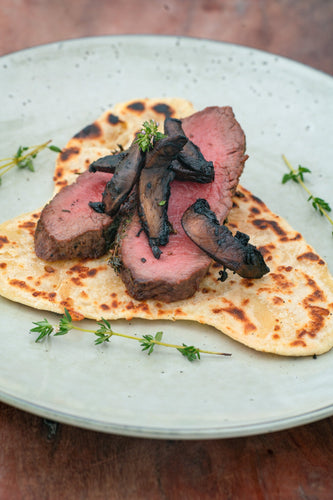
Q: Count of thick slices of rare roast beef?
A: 2